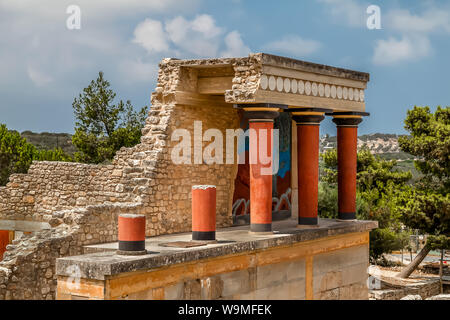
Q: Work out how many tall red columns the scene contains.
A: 3